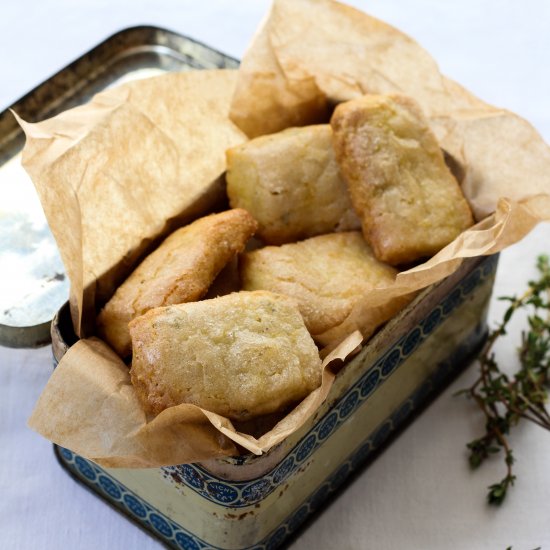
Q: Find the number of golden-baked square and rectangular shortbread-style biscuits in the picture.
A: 5